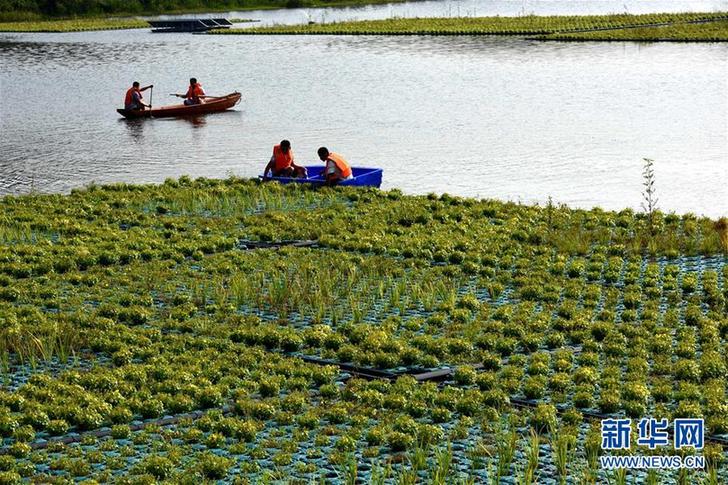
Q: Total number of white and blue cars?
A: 0